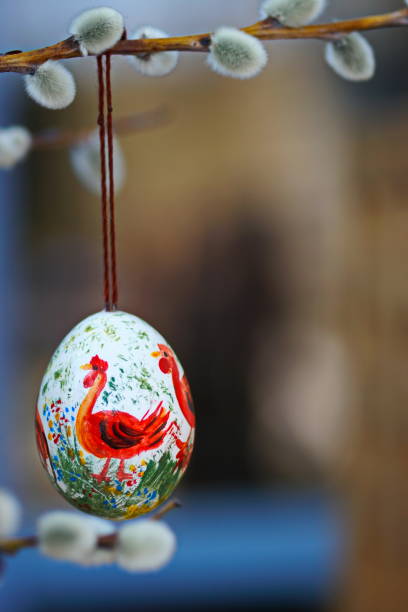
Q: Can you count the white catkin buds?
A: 12